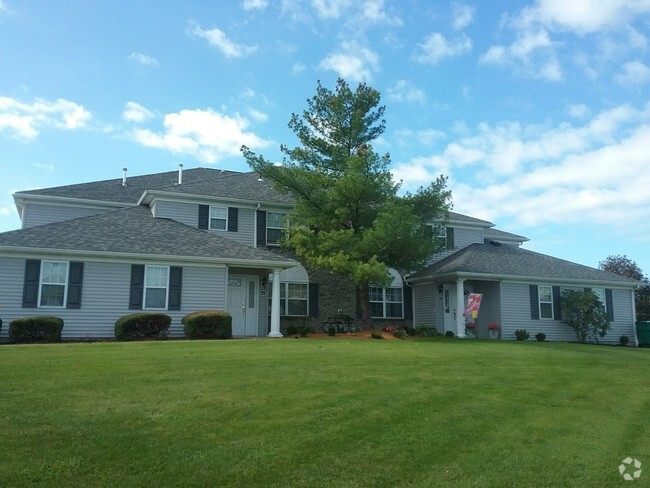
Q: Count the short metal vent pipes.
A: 2